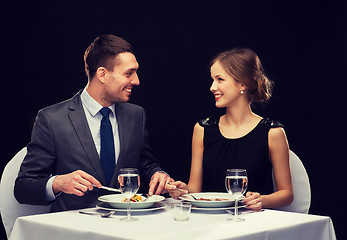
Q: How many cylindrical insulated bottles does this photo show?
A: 0